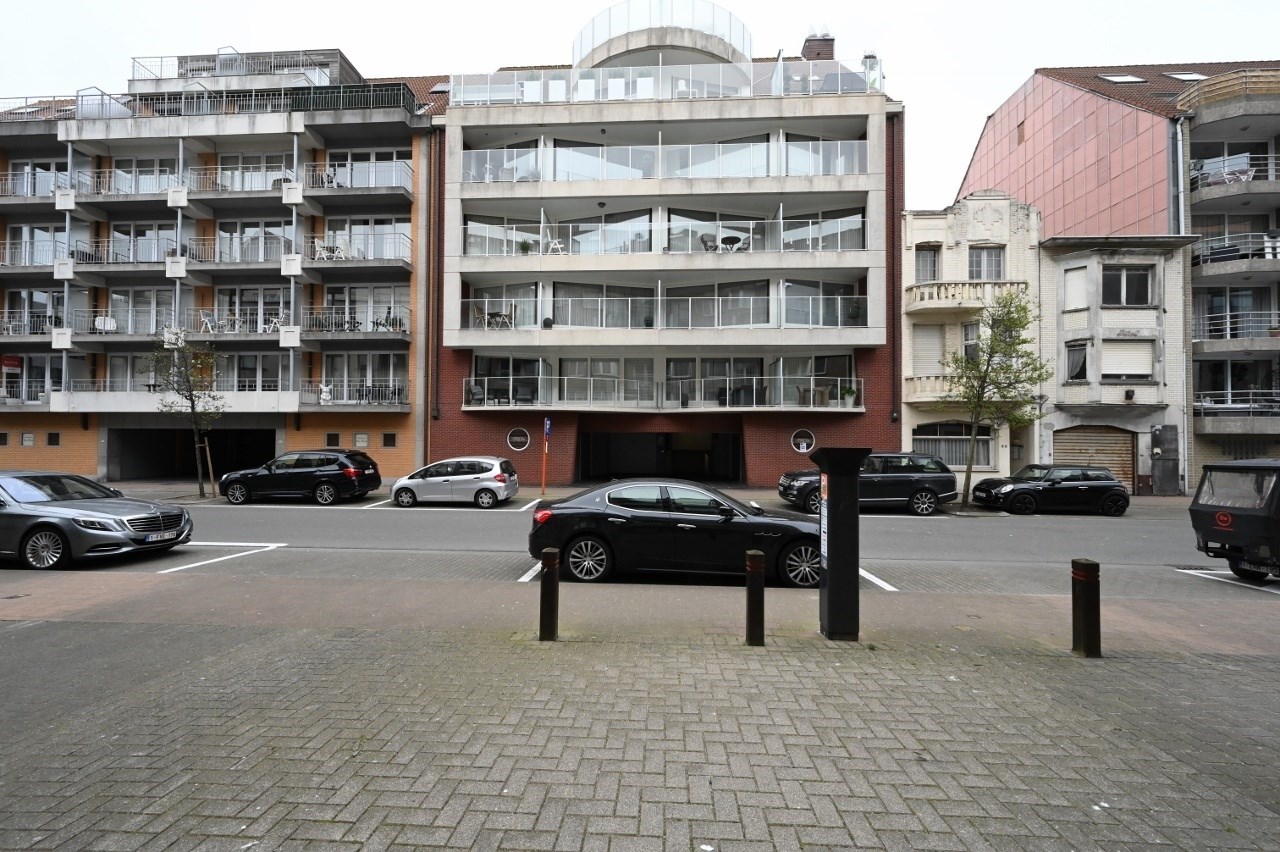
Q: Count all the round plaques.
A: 2